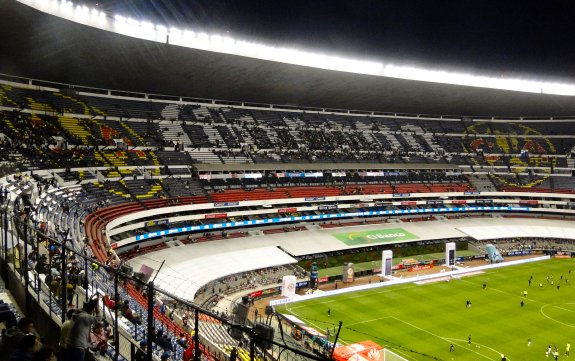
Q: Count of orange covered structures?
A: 1